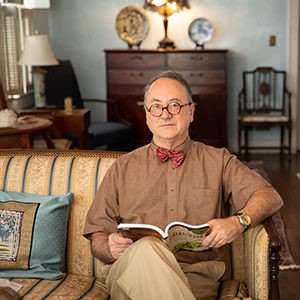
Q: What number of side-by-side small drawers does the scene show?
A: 2